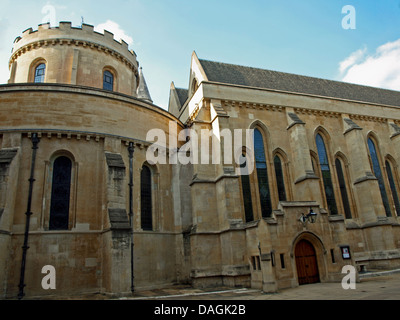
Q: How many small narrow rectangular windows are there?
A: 4